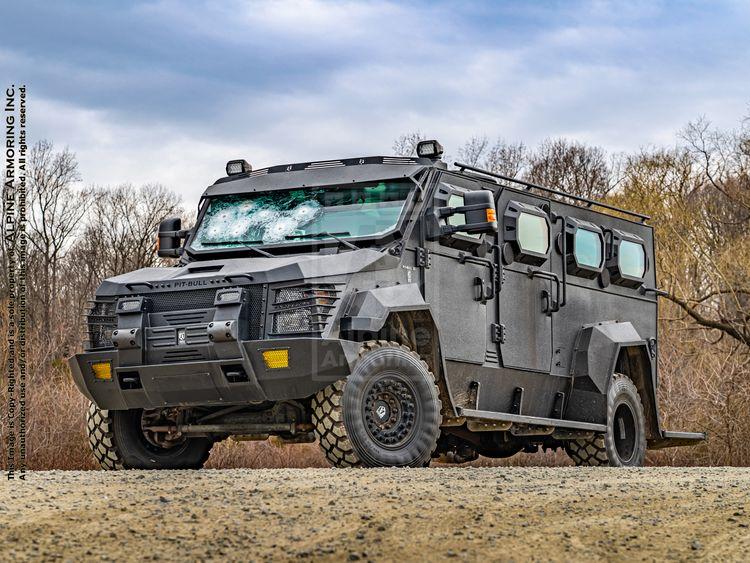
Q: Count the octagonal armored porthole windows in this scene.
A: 4